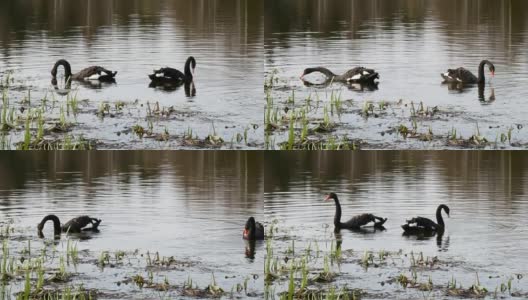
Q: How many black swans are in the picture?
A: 8